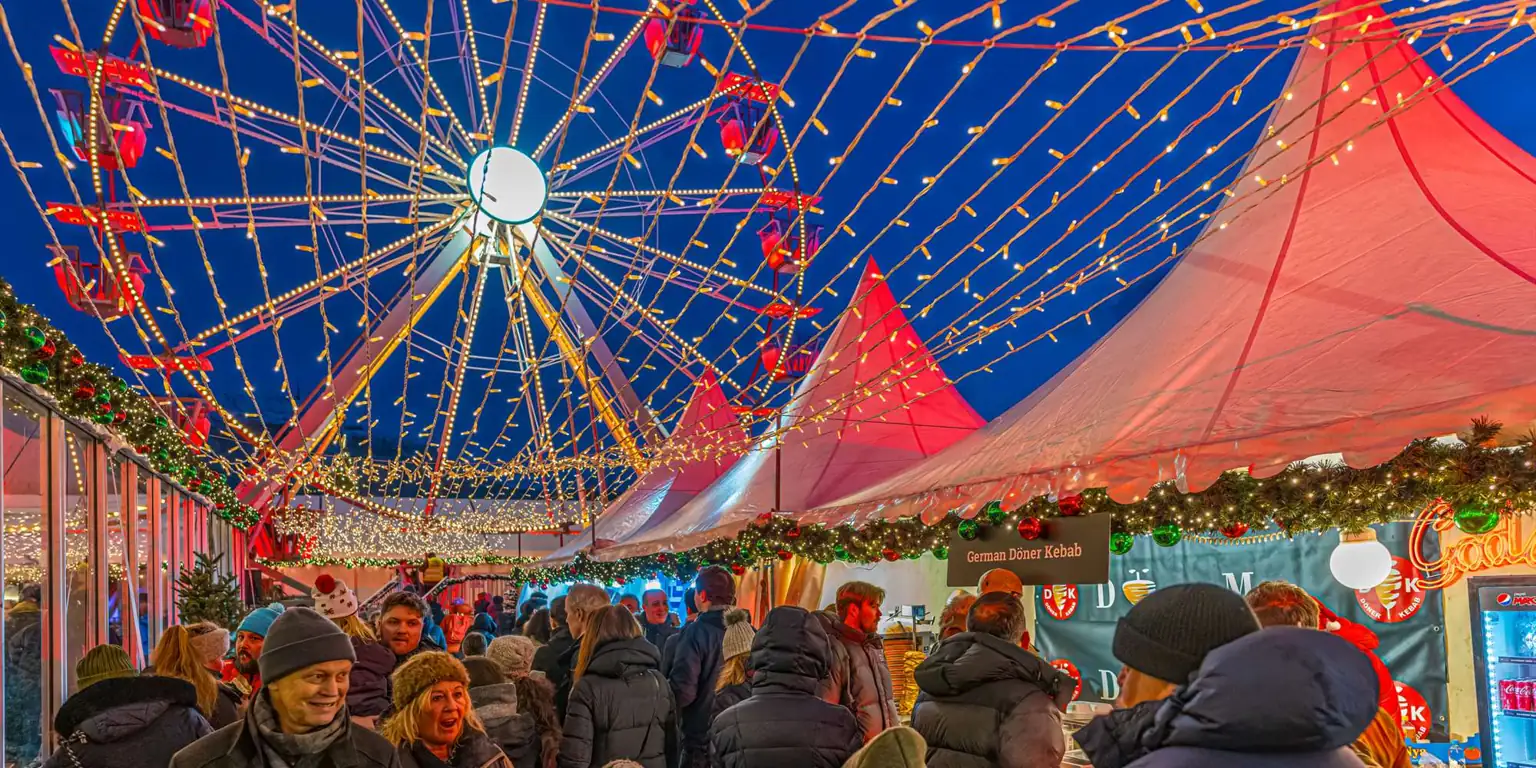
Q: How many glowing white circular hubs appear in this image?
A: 1